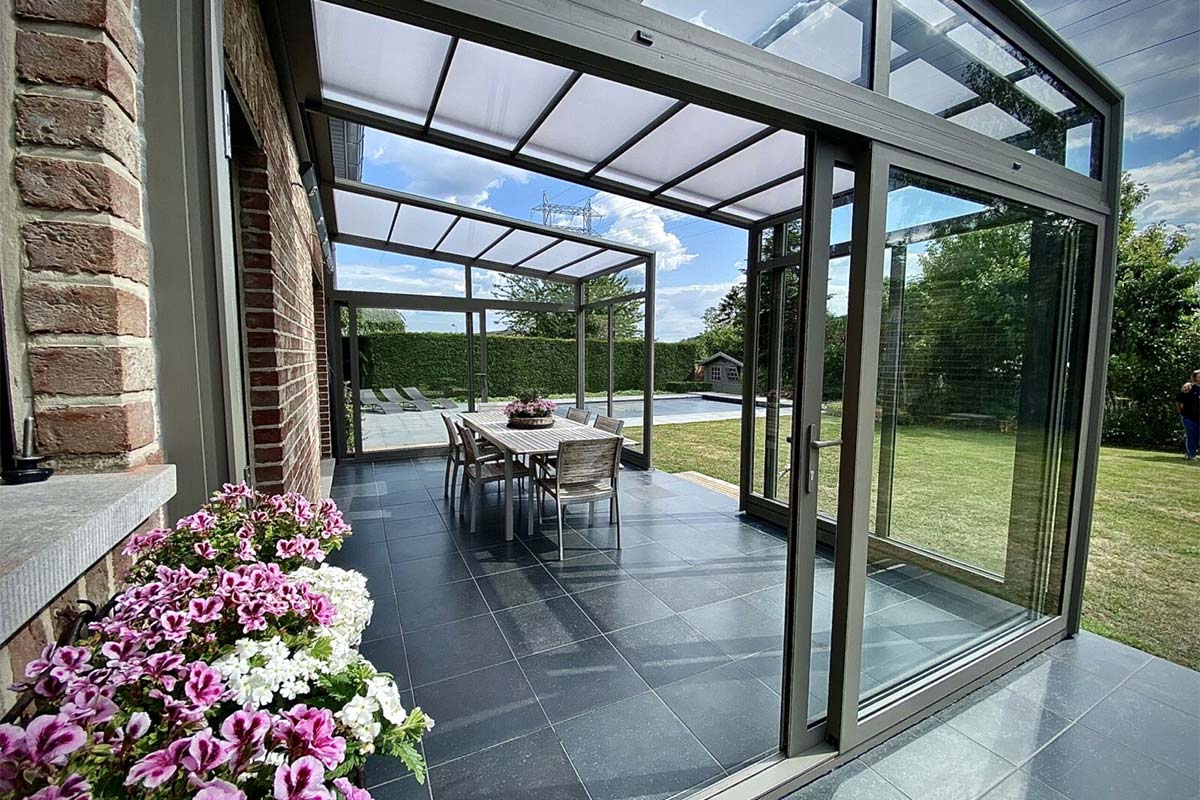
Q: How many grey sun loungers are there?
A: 3